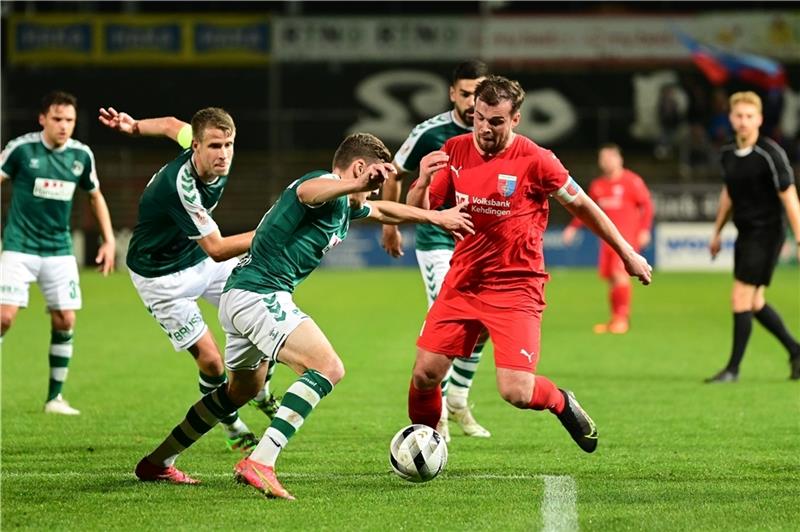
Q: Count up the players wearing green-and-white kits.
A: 4